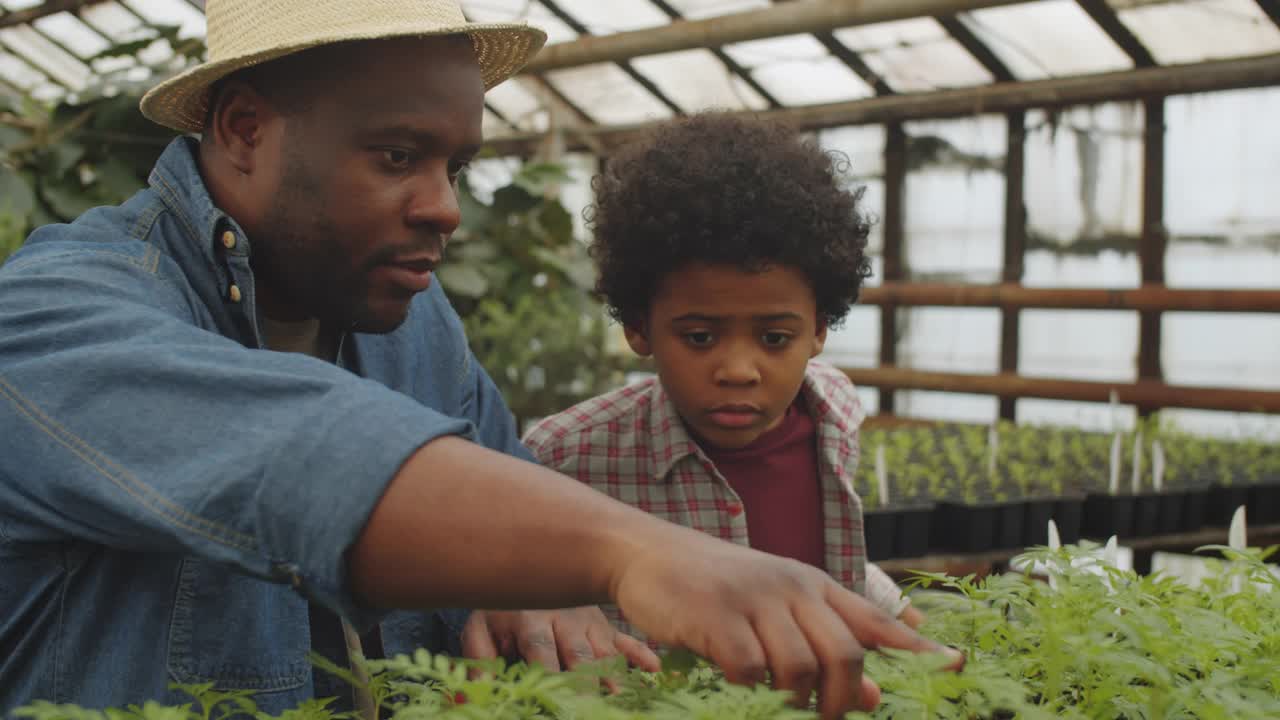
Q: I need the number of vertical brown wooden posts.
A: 3